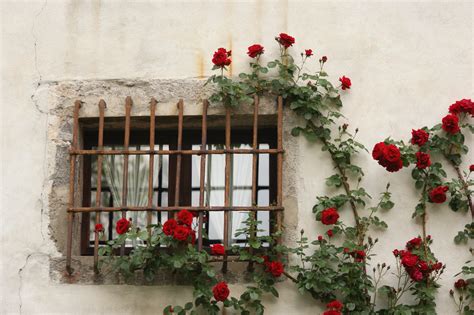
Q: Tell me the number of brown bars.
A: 11